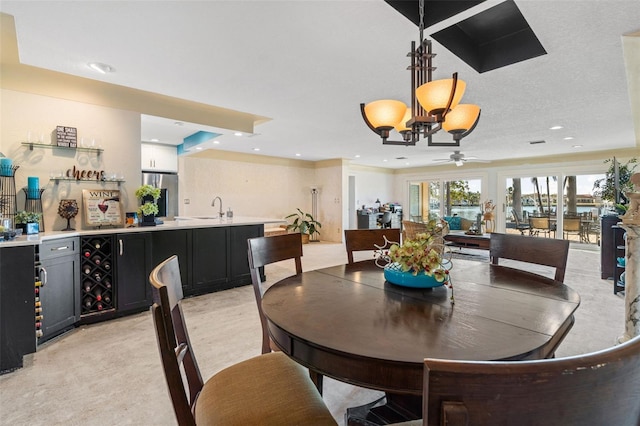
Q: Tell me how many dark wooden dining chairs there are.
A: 5